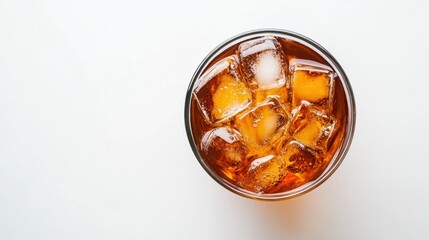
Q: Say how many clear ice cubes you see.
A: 8